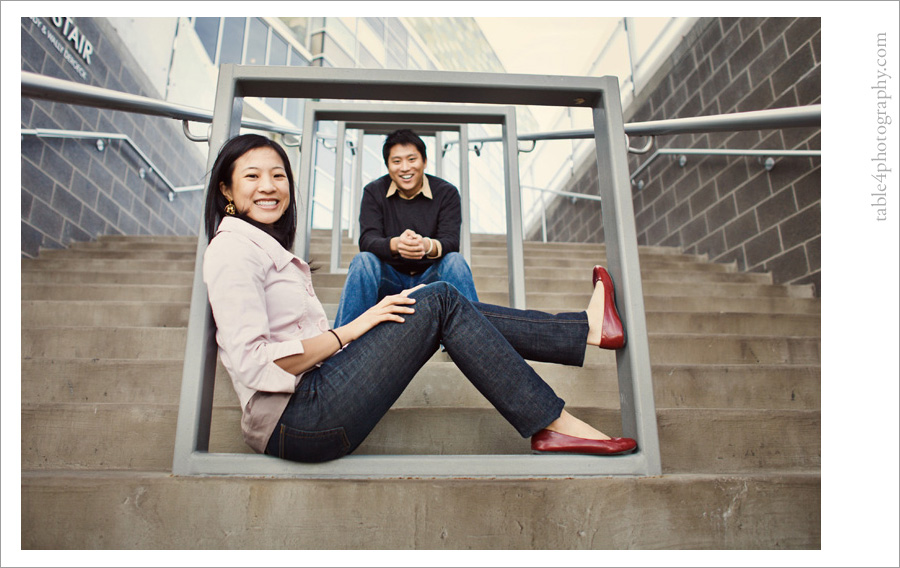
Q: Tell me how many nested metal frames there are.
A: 4